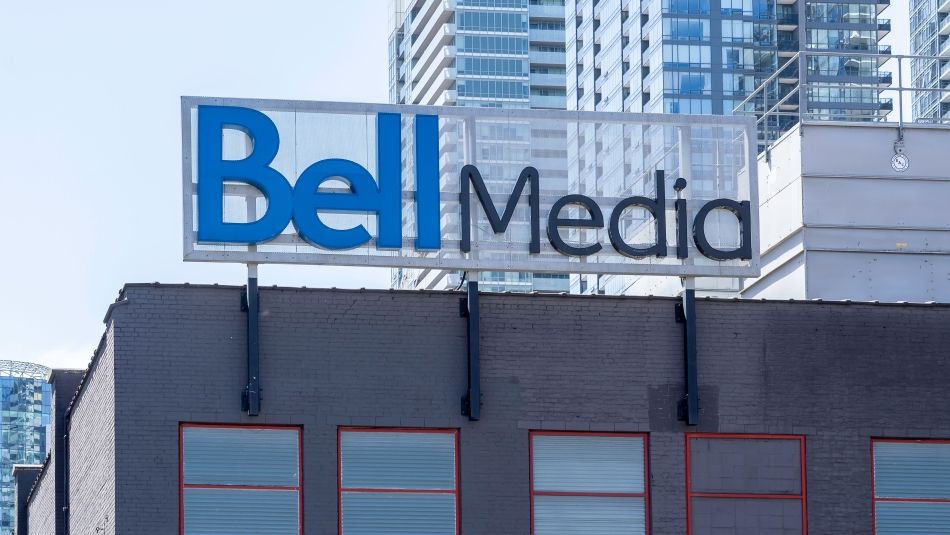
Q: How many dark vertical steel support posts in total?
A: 3